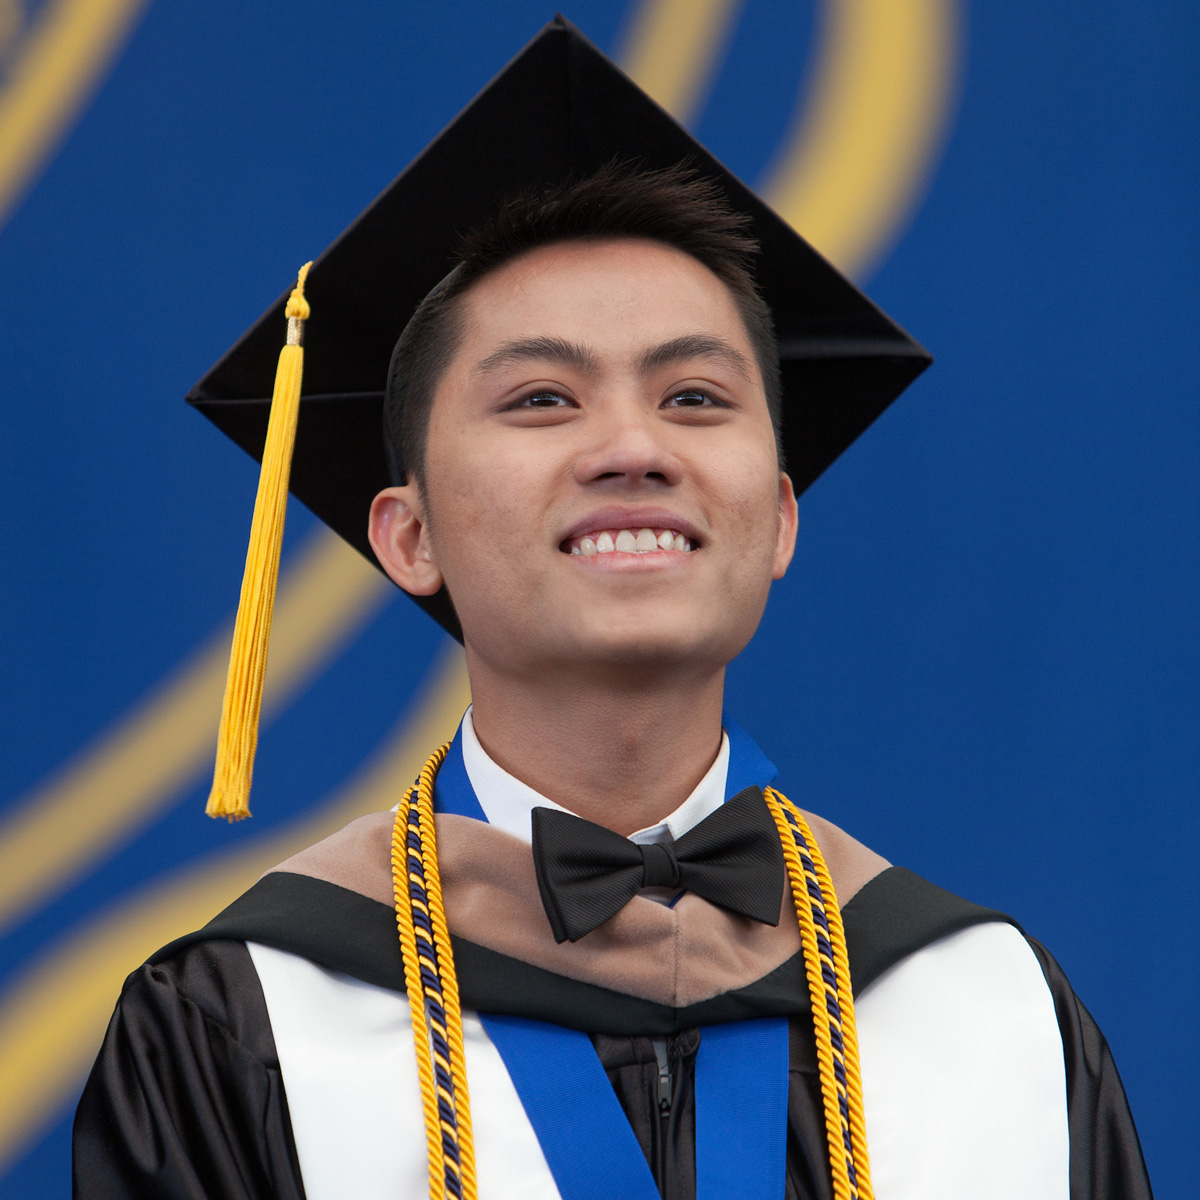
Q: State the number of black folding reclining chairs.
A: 0